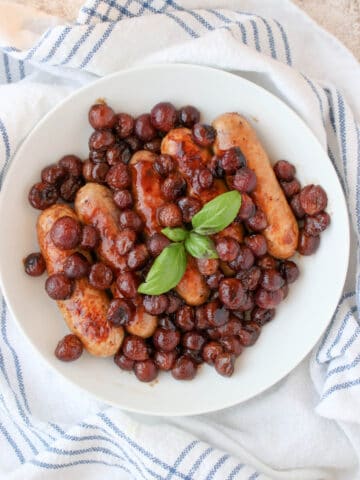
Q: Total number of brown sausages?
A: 5